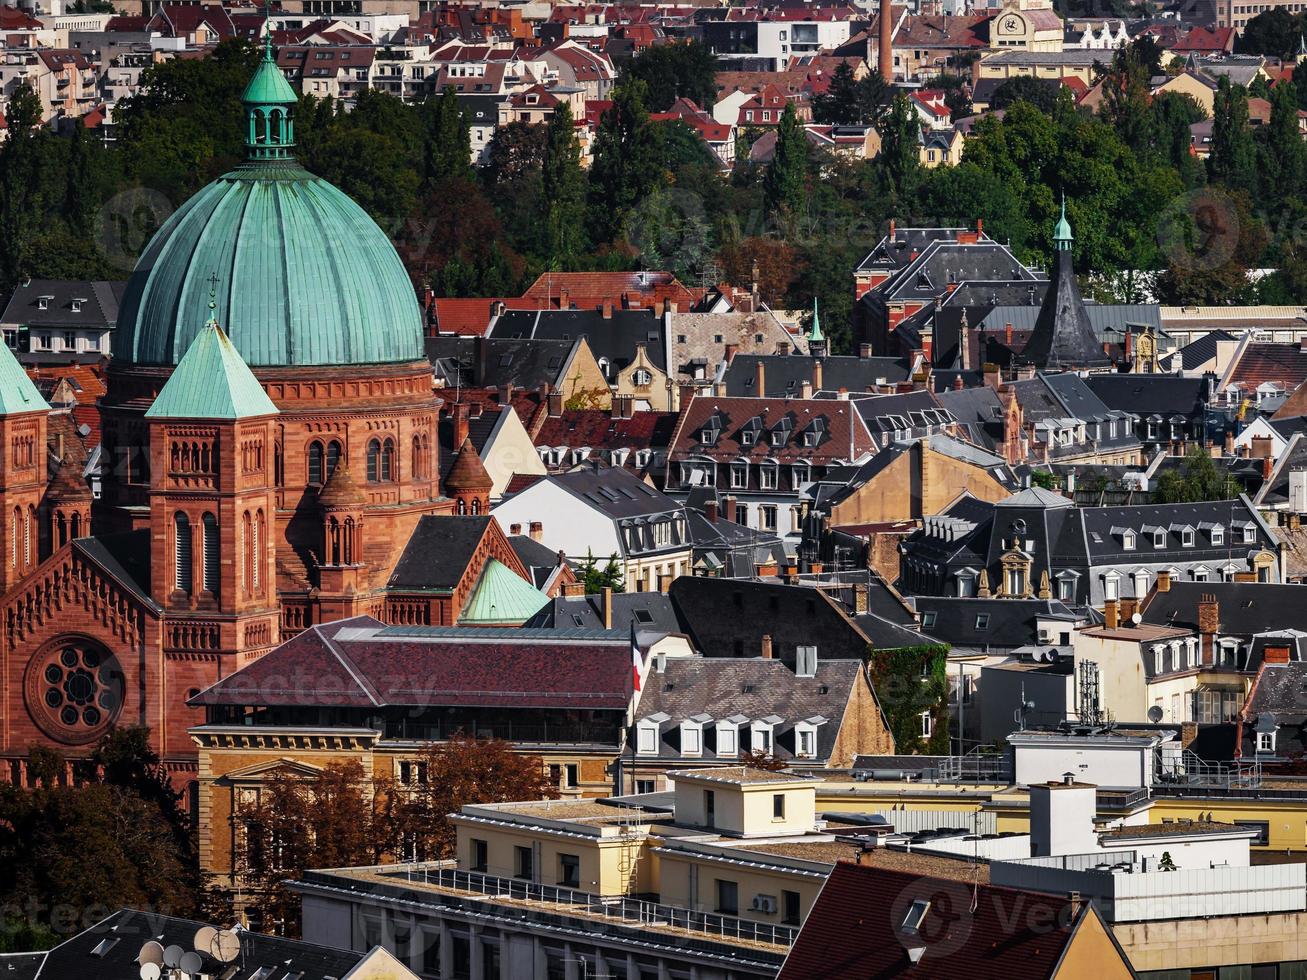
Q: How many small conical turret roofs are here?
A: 3